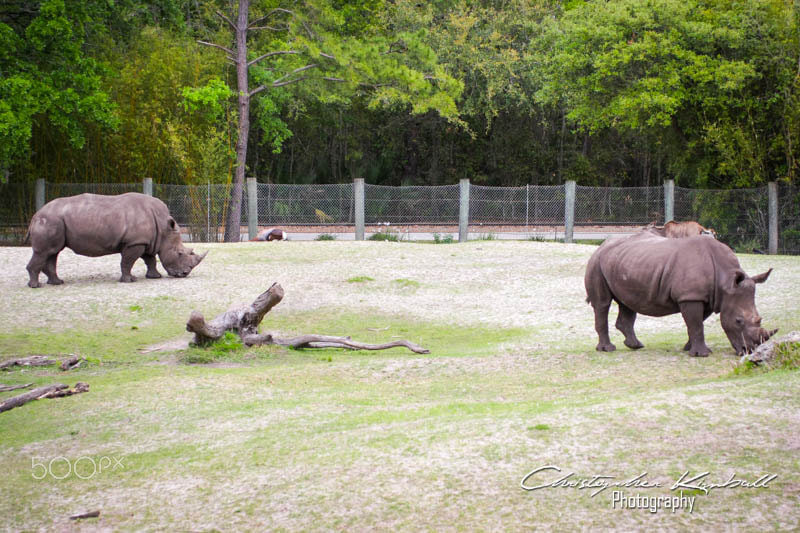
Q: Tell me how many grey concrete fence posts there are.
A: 8